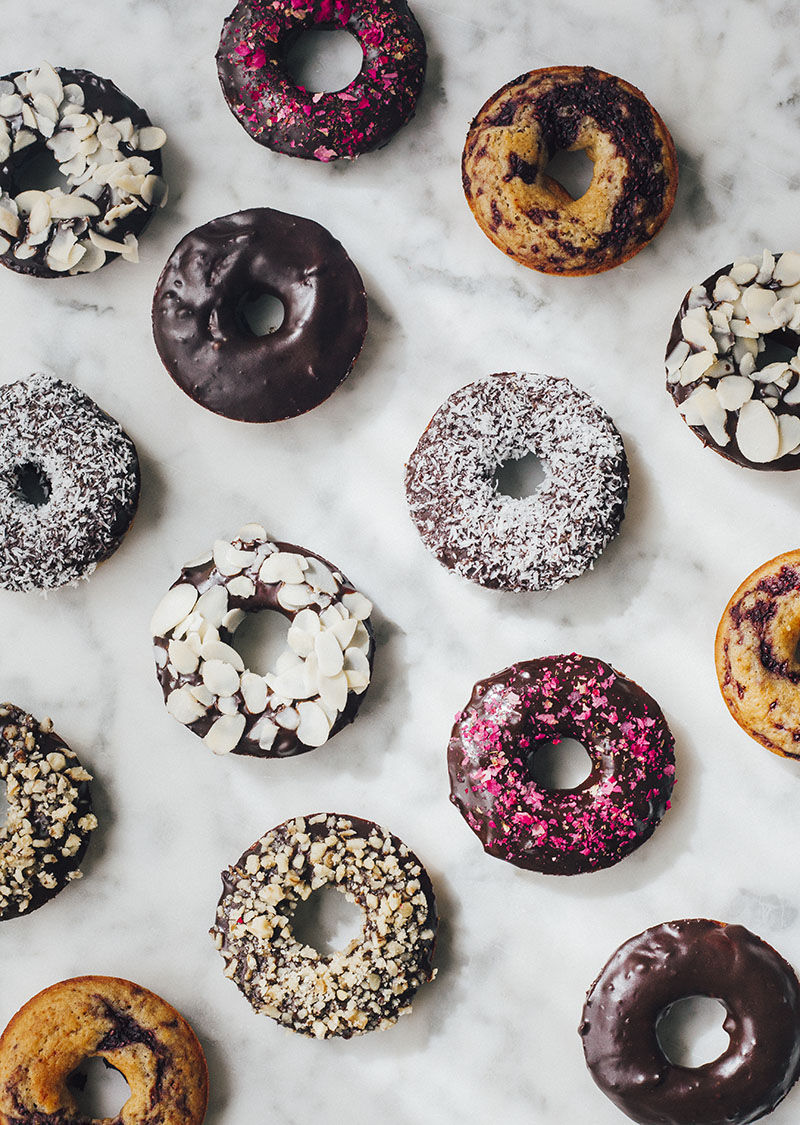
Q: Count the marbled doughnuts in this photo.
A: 3